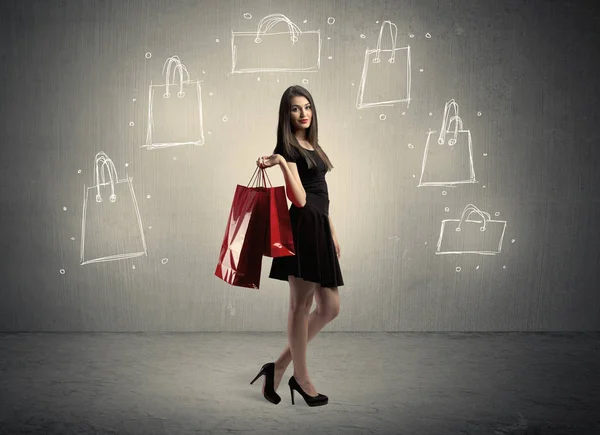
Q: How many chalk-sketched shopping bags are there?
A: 6